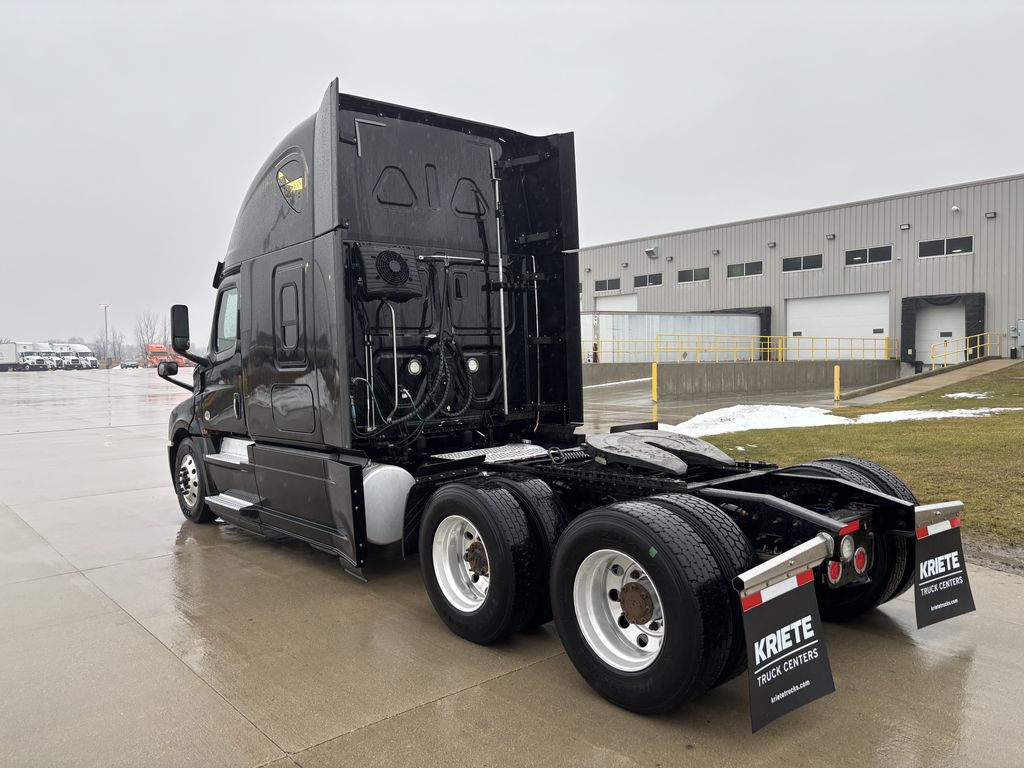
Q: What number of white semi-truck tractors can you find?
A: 4